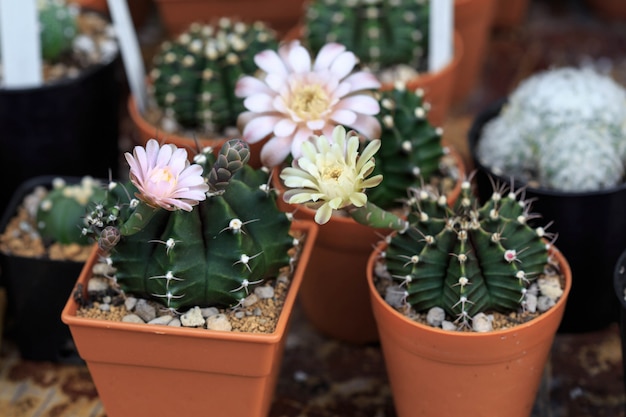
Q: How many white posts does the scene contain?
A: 3